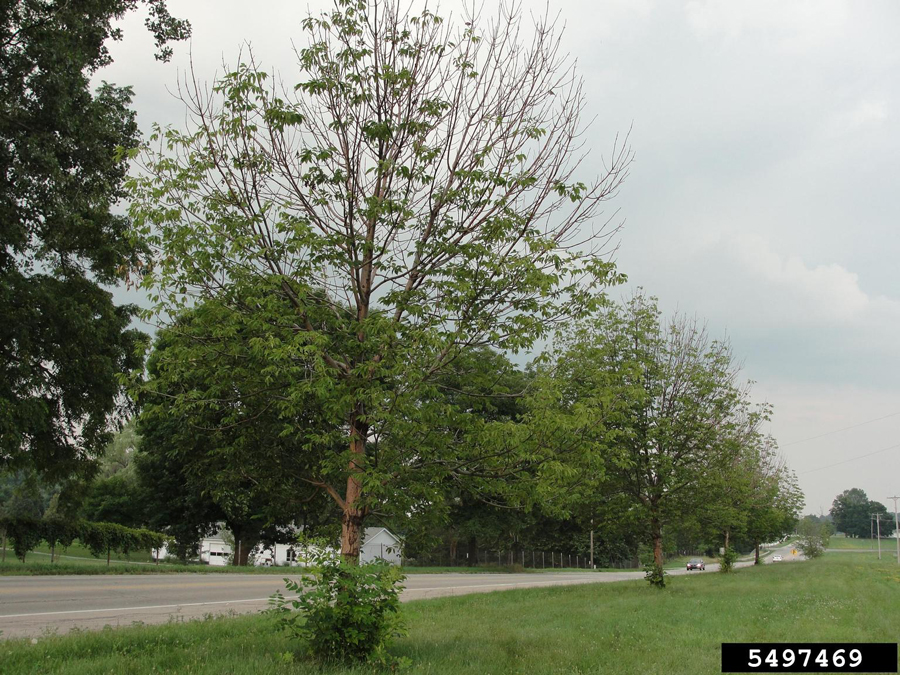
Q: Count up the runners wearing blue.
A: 0